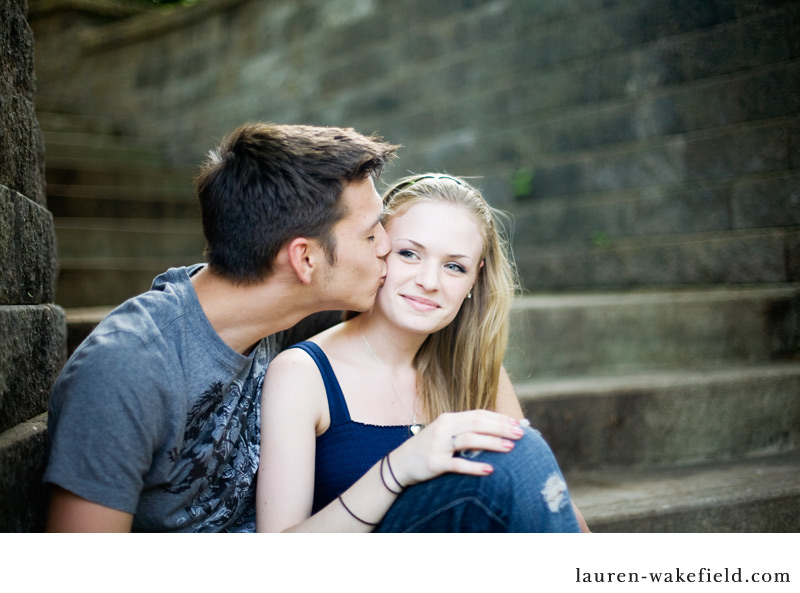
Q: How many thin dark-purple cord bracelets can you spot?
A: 3